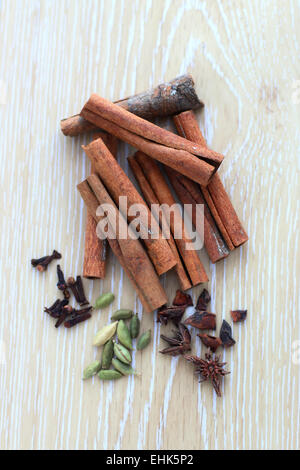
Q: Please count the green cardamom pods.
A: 11